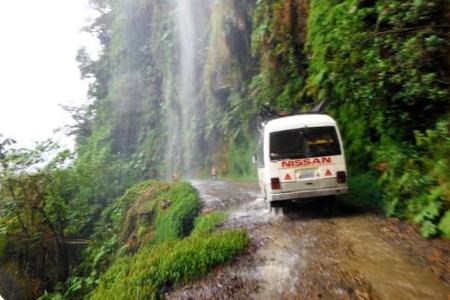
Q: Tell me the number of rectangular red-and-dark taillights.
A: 2